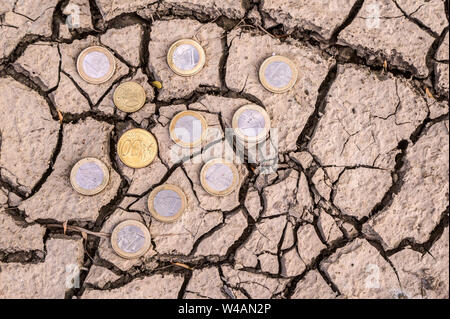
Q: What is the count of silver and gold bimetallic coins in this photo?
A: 9